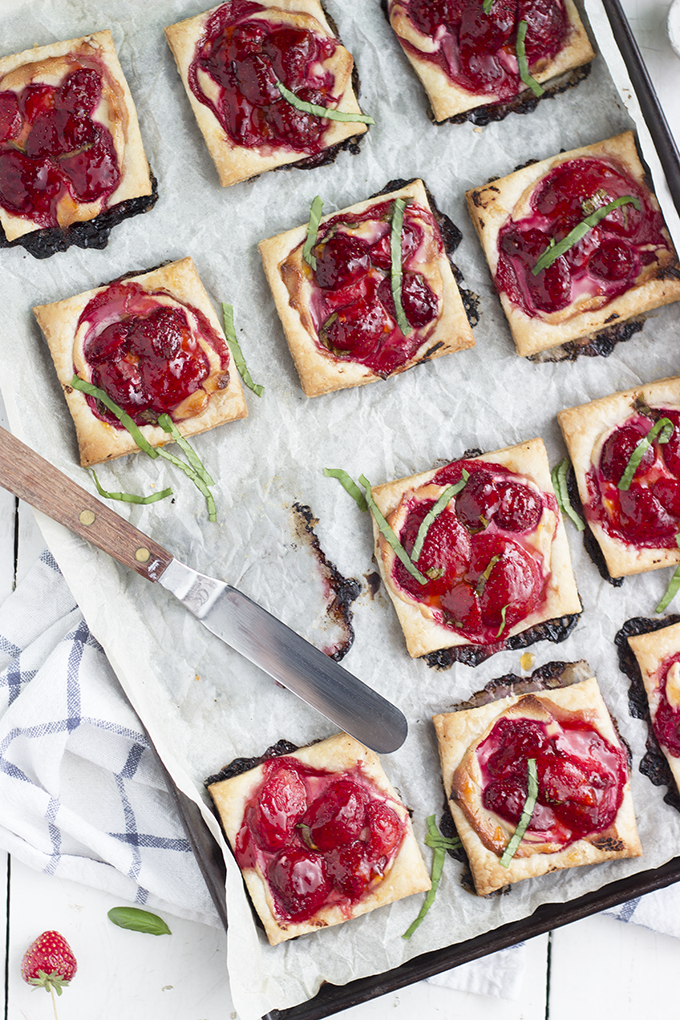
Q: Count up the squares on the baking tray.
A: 11